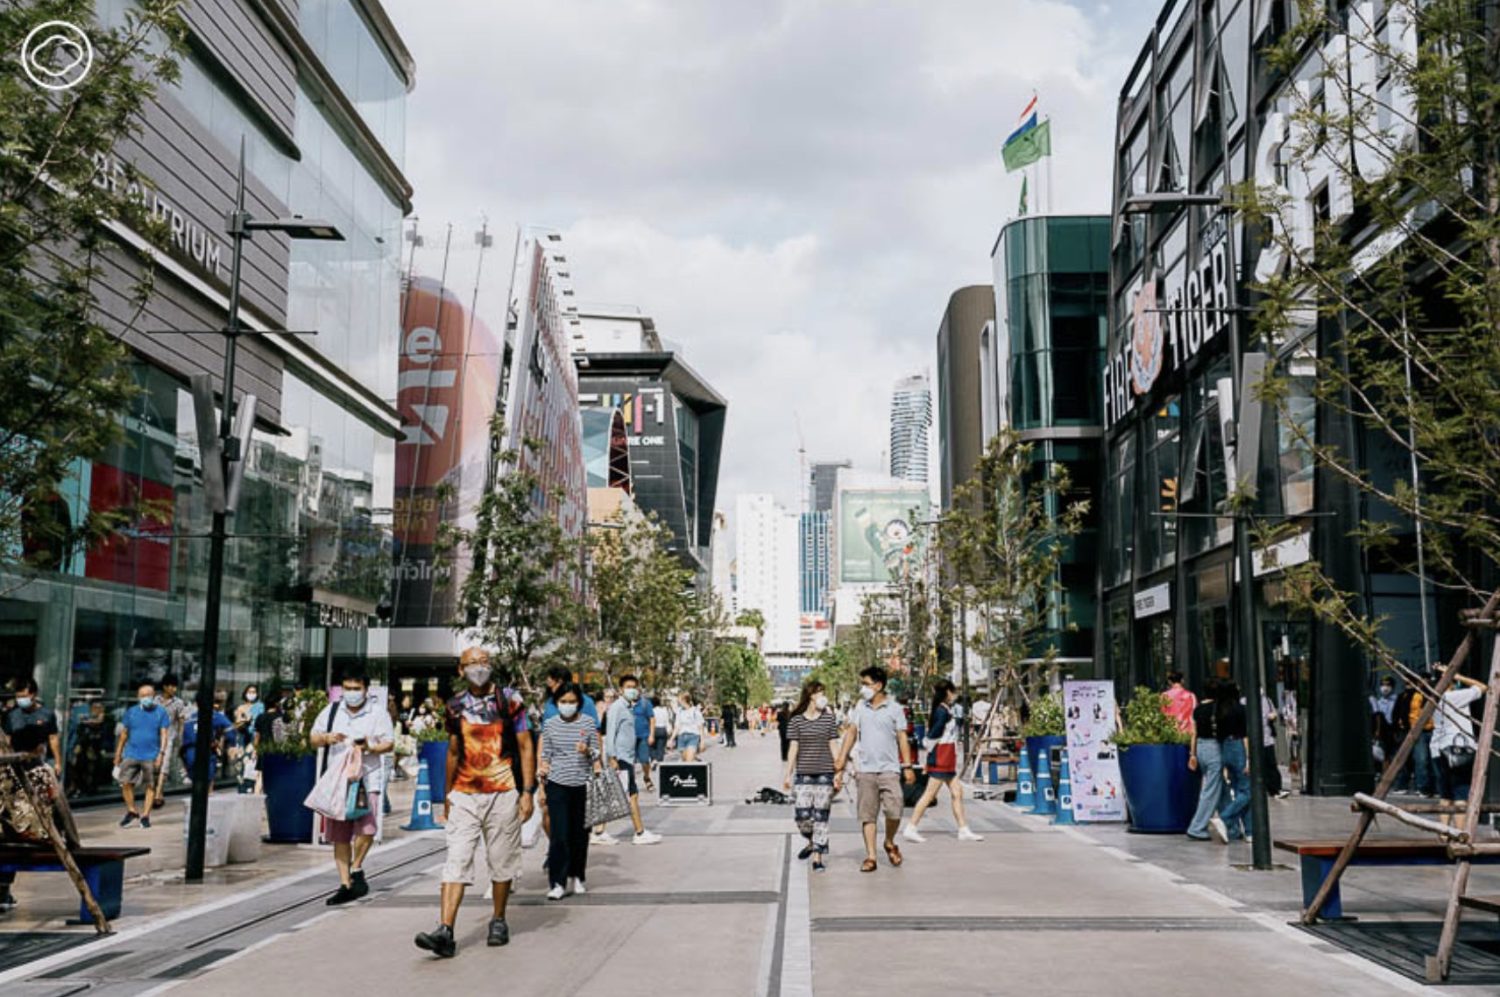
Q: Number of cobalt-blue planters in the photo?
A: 4